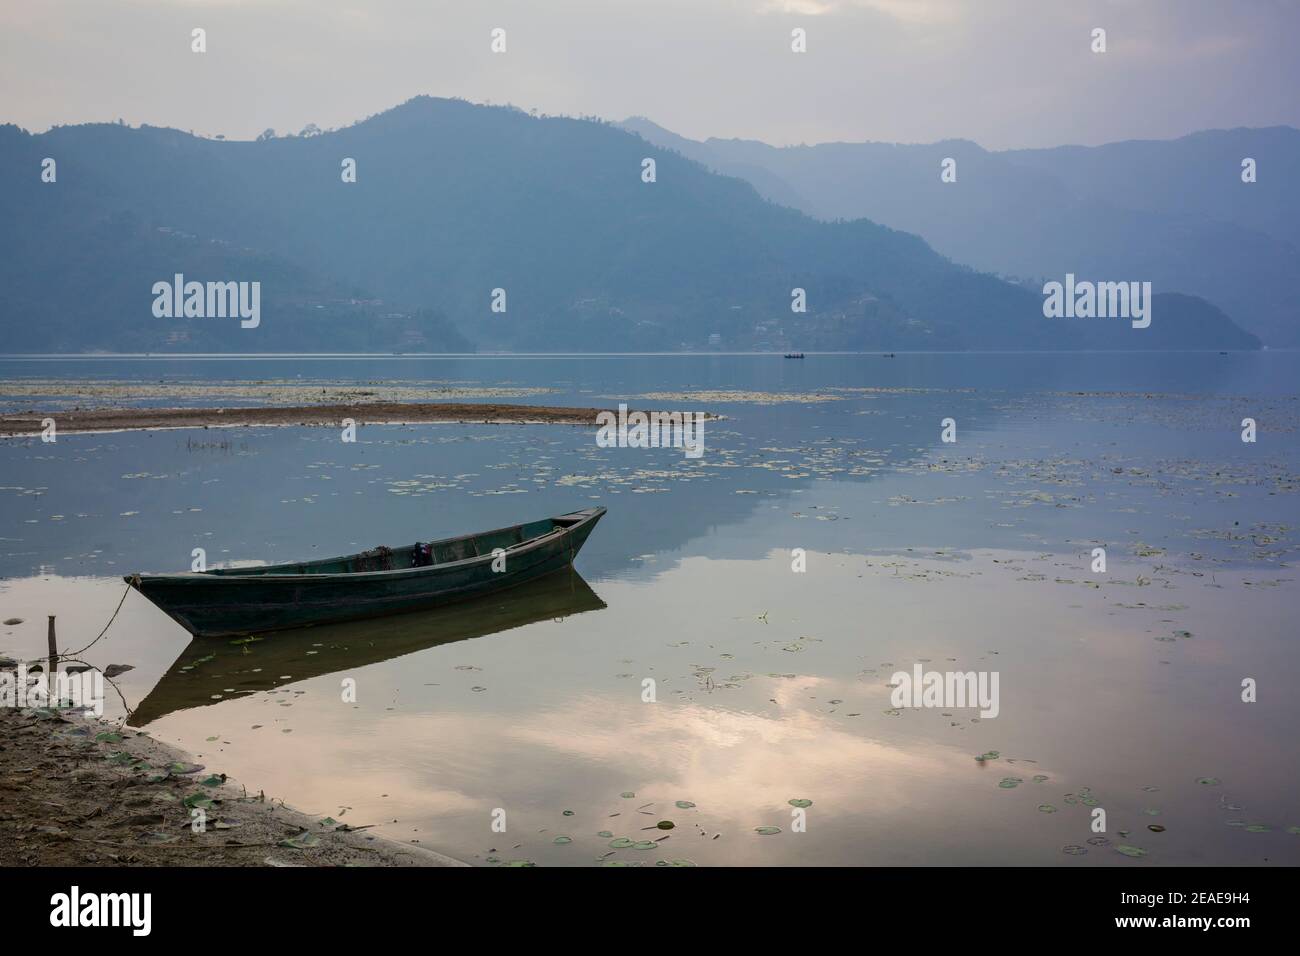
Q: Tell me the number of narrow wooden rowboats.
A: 1